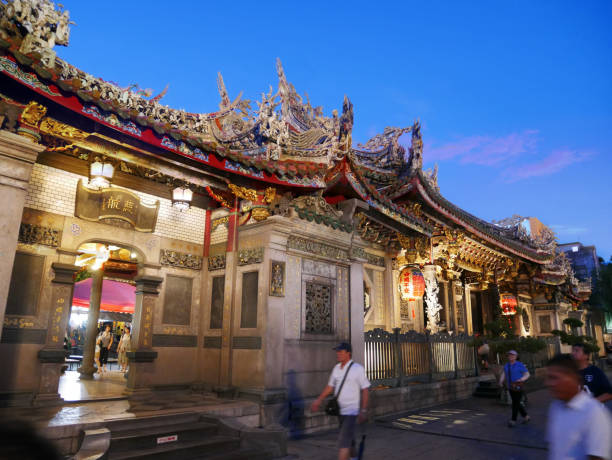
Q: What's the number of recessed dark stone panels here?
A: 4